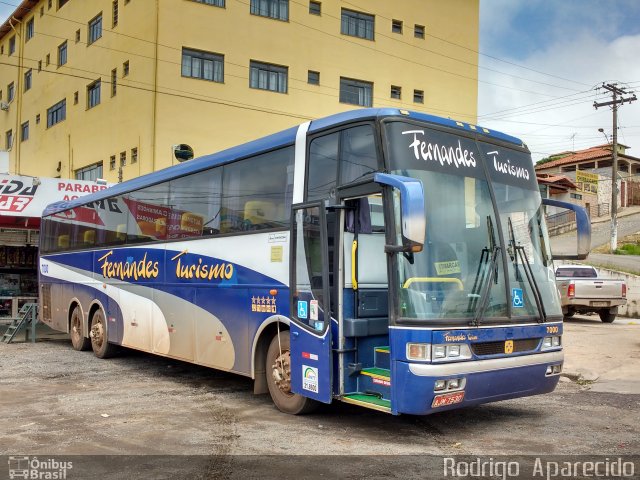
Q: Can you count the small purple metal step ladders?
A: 0